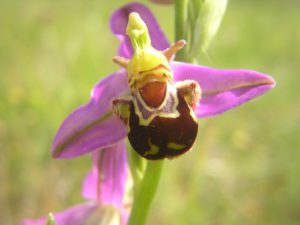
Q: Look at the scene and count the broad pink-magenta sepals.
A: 3